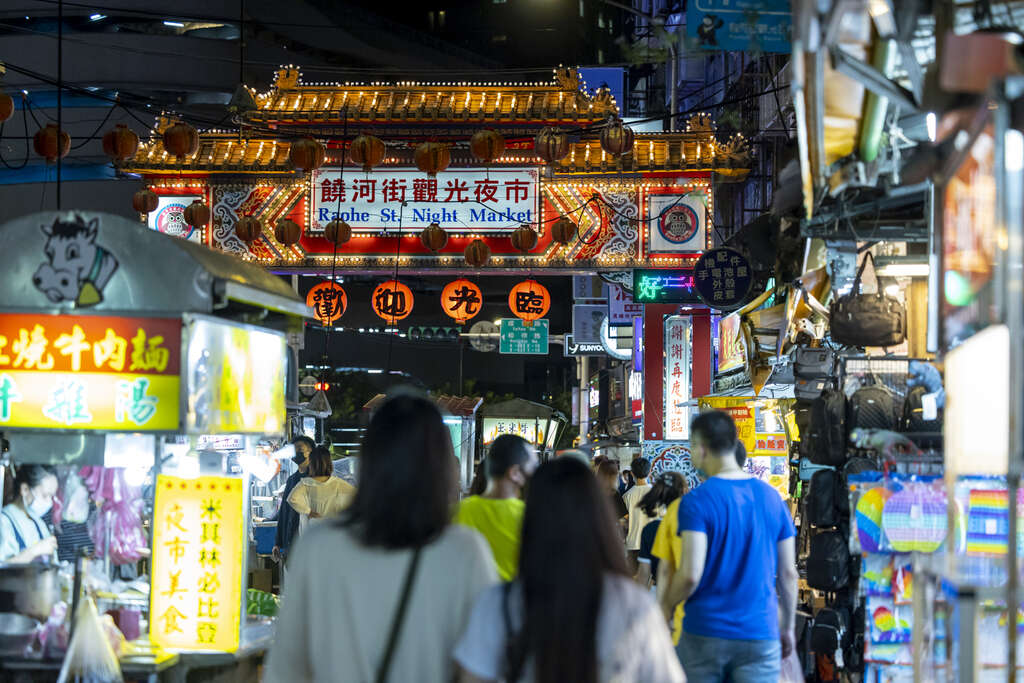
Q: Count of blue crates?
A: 1